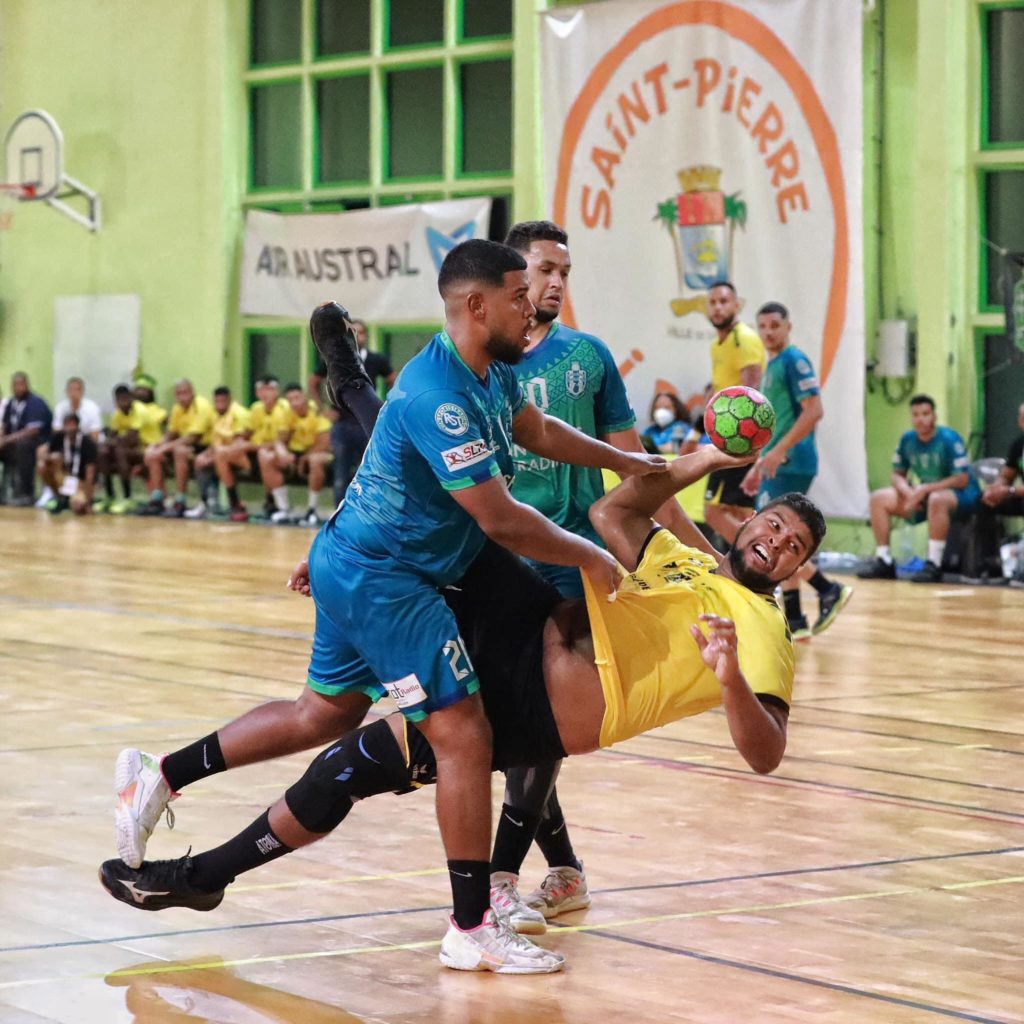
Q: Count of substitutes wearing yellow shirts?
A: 6